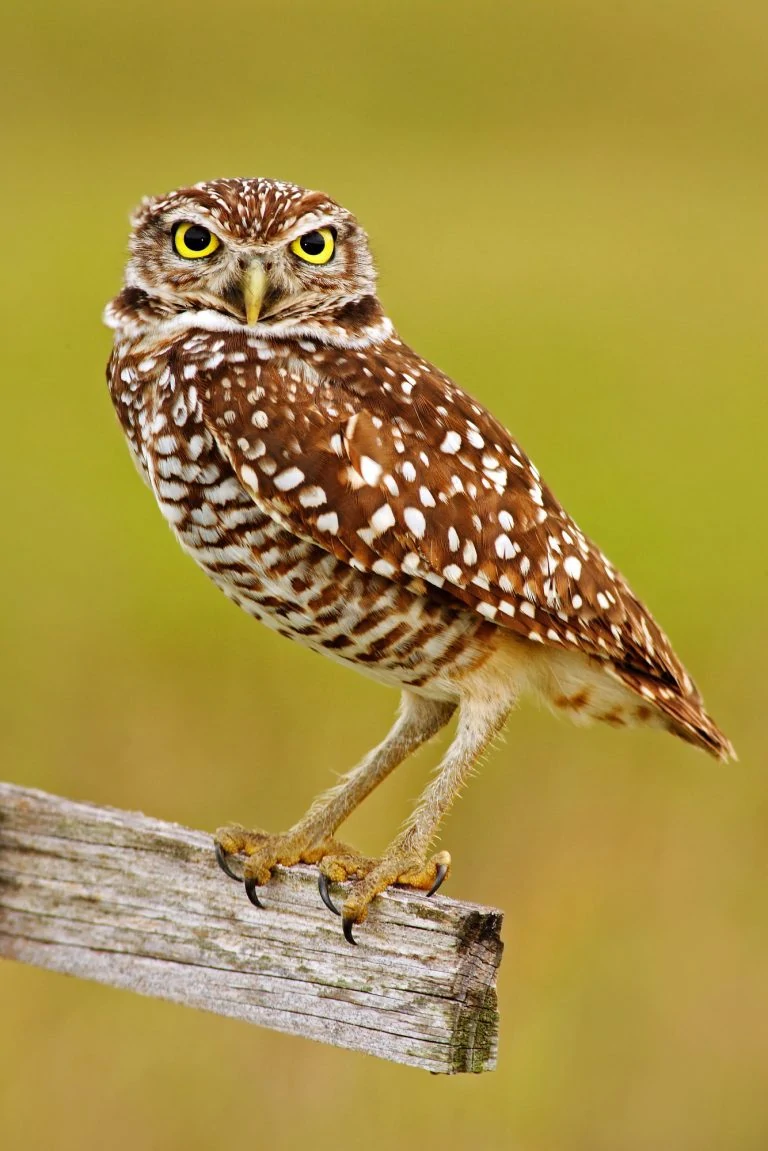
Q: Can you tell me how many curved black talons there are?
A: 5